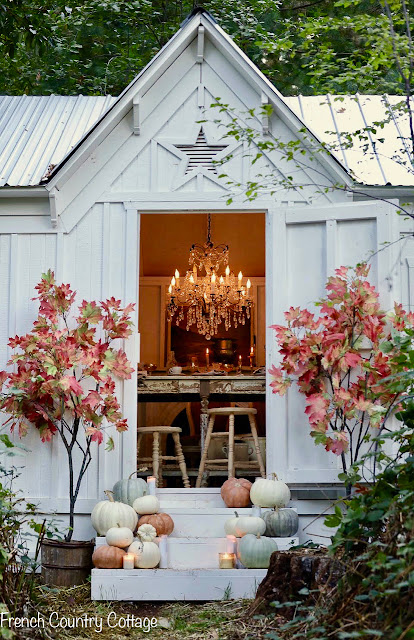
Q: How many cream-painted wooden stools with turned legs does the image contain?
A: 2